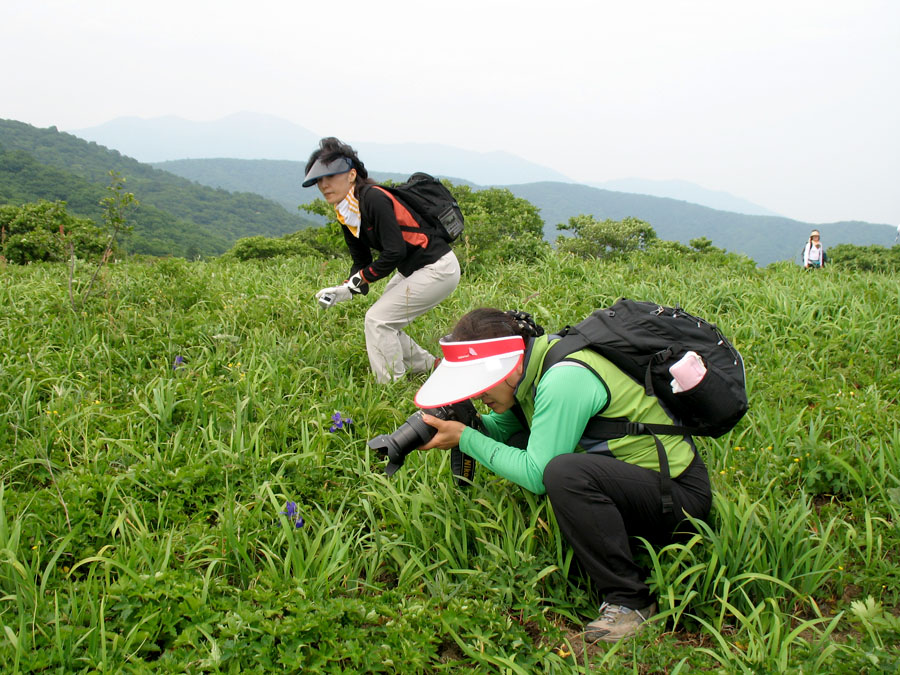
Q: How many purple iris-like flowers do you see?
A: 3